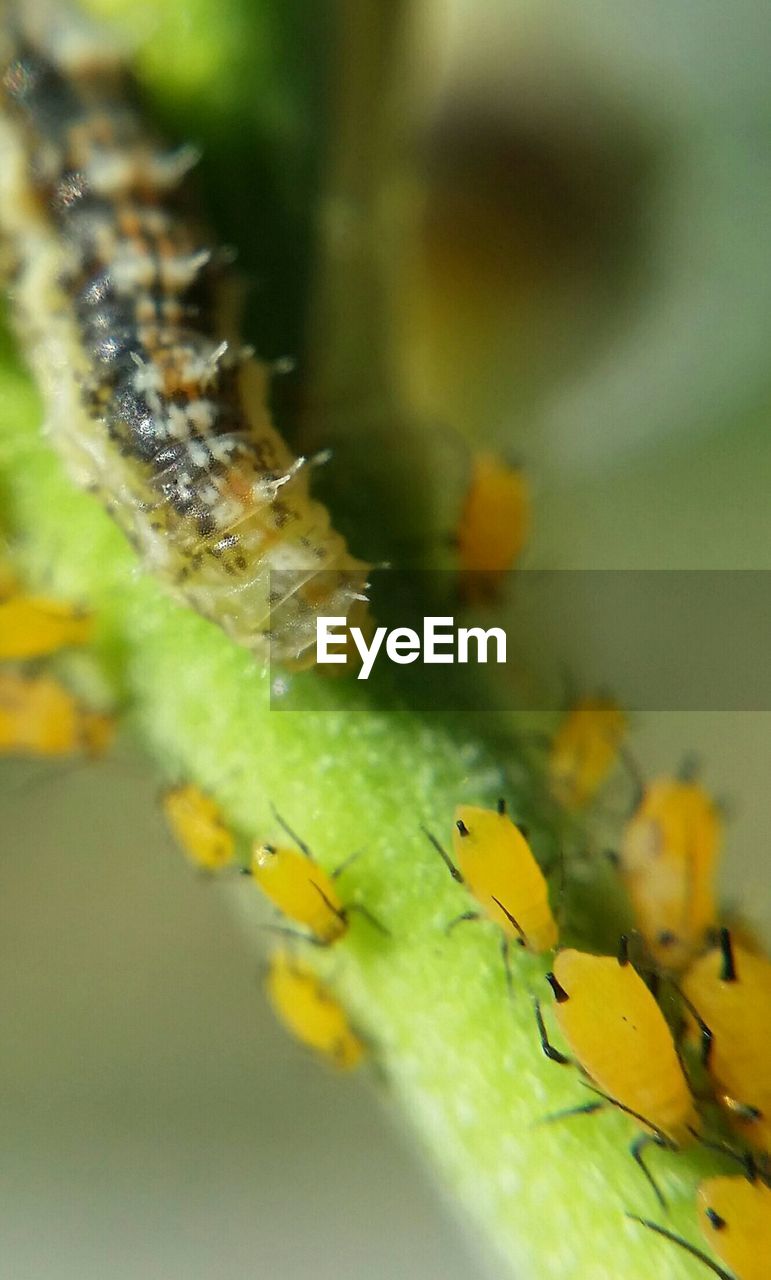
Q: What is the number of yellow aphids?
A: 12